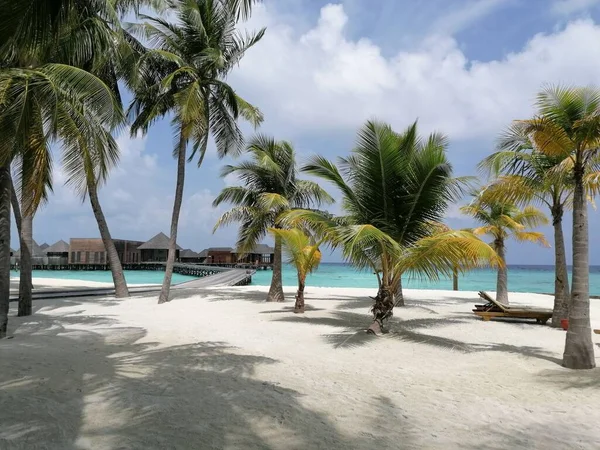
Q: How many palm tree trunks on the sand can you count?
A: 12